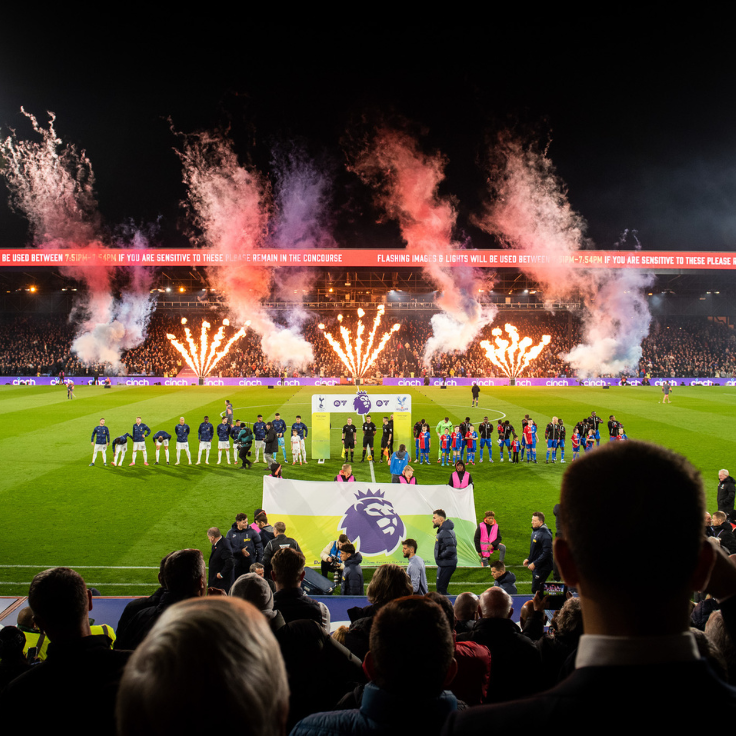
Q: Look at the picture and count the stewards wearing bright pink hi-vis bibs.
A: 6